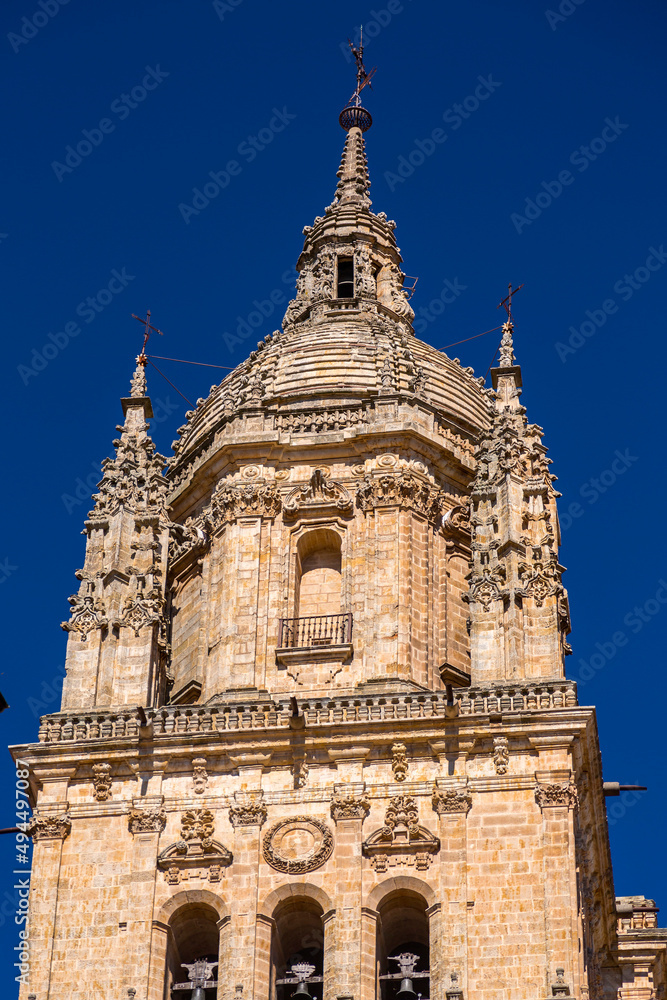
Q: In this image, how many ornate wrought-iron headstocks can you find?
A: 3